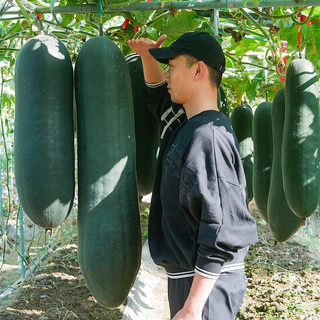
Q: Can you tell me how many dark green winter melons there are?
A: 7